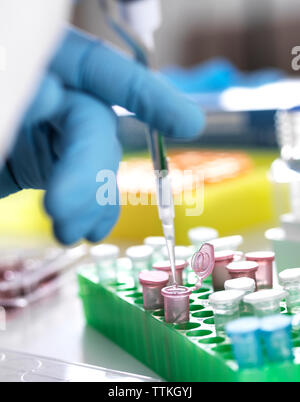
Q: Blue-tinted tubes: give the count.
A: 2